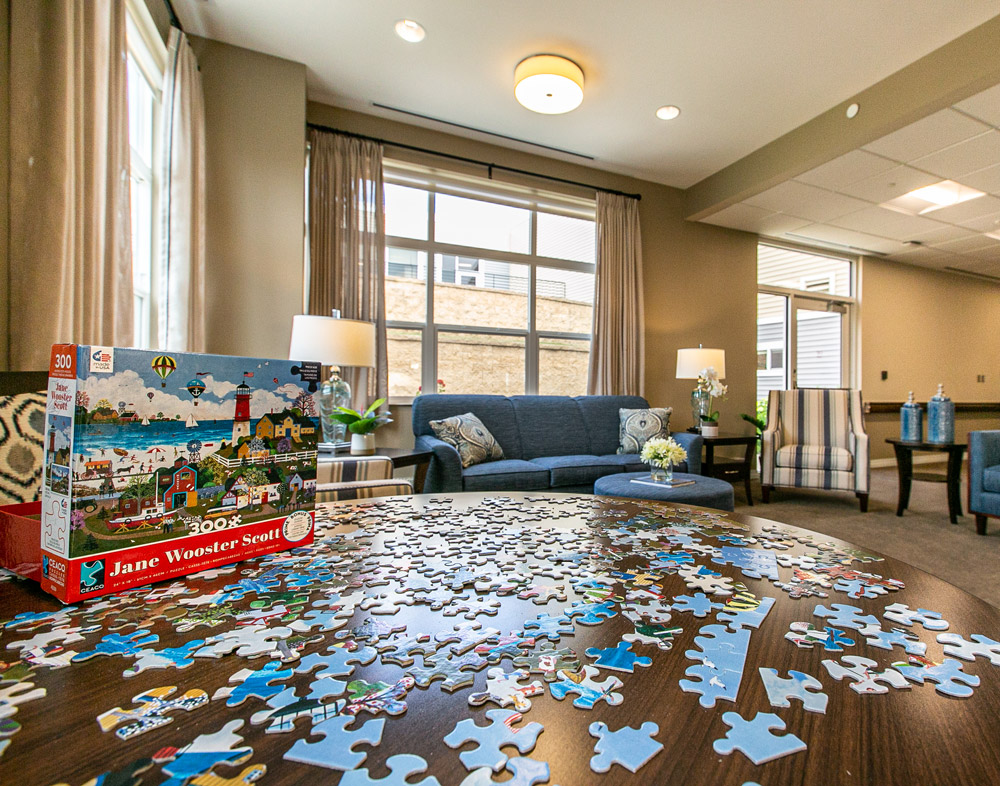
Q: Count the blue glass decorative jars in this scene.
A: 2